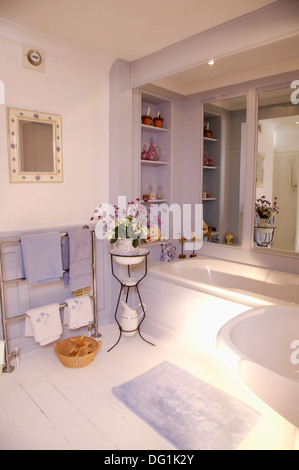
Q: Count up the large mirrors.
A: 2